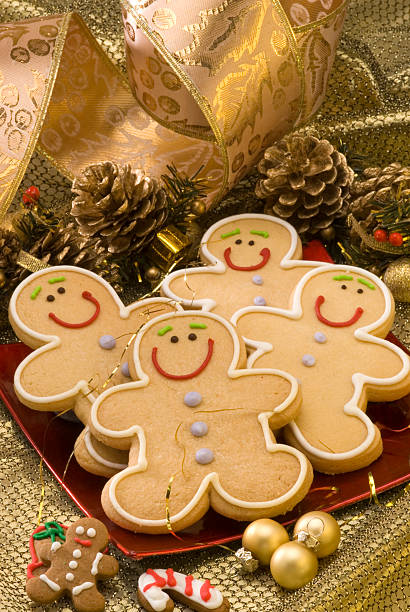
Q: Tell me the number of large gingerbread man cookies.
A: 4